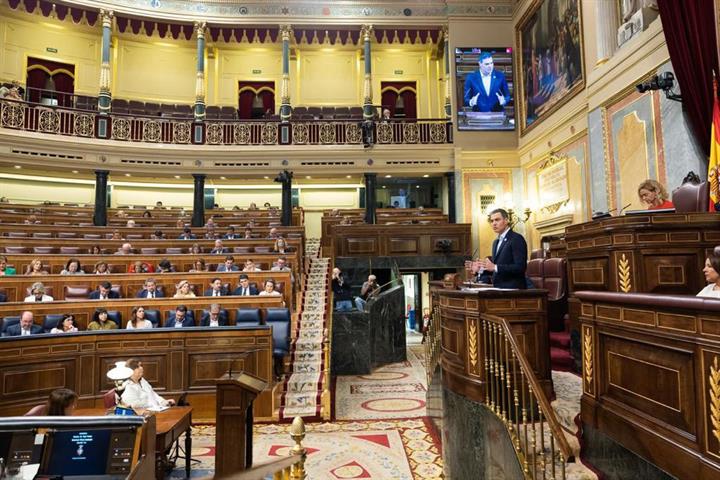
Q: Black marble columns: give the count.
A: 5